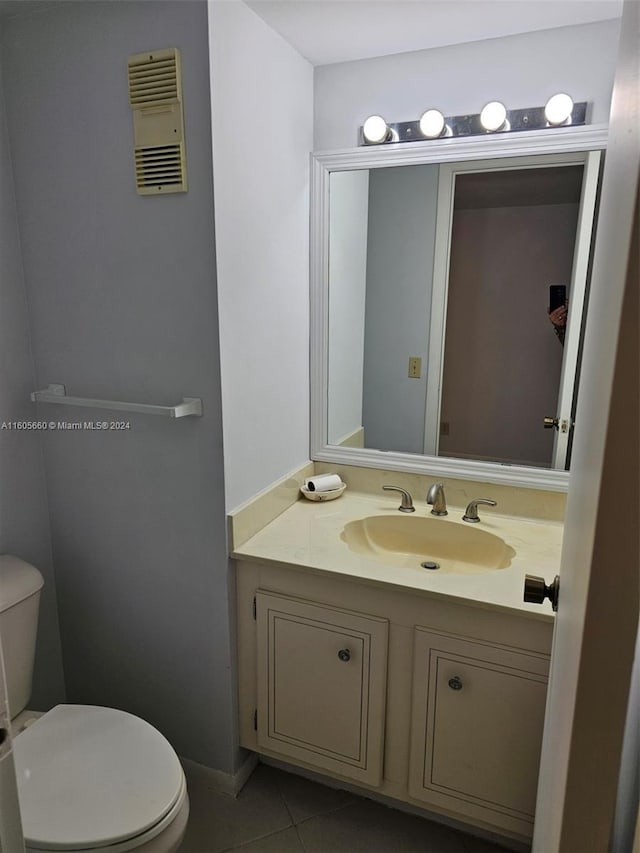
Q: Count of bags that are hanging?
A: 0